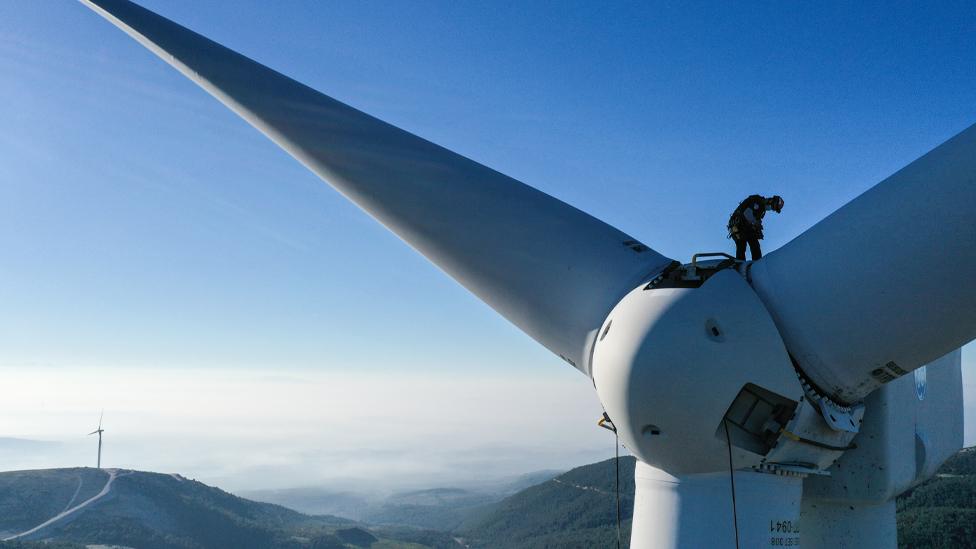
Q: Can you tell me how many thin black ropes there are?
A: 2